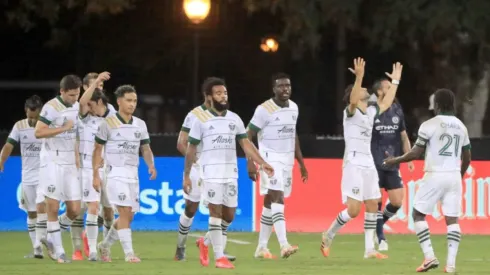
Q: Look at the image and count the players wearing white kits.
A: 10